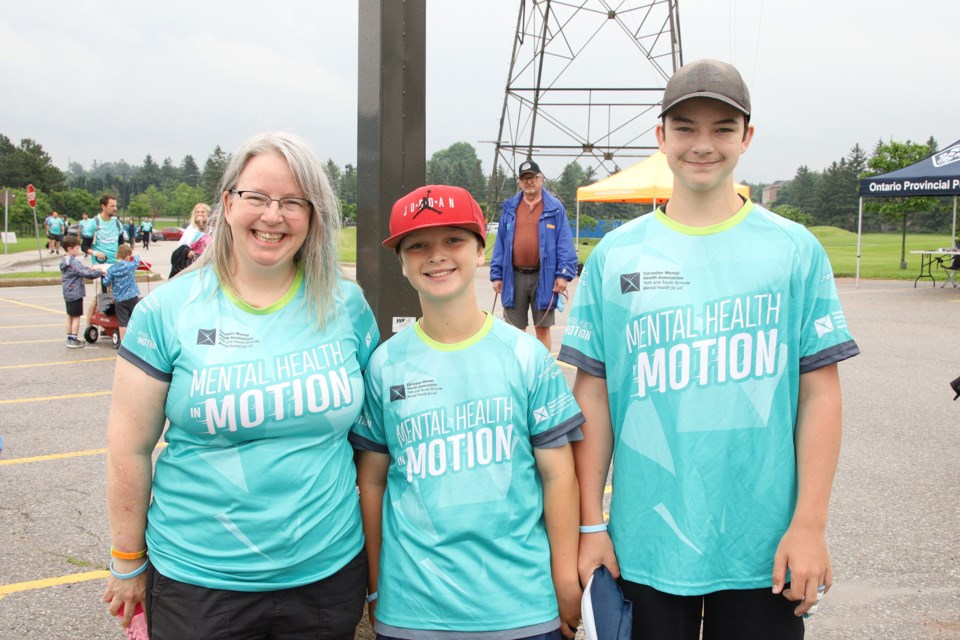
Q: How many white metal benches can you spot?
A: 0